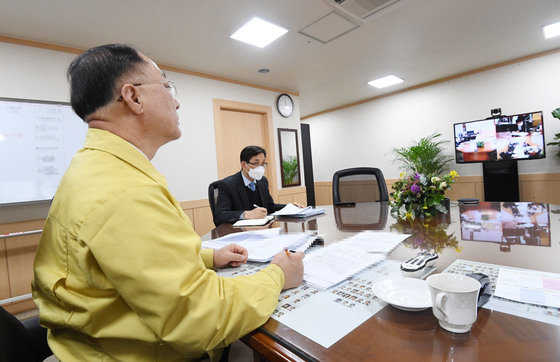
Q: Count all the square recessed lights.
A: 3